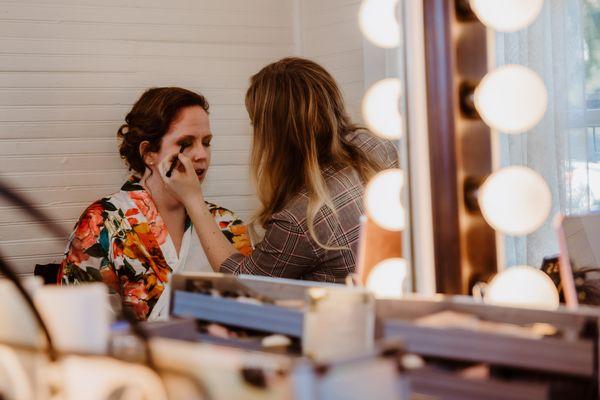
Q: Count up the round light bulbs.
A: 8